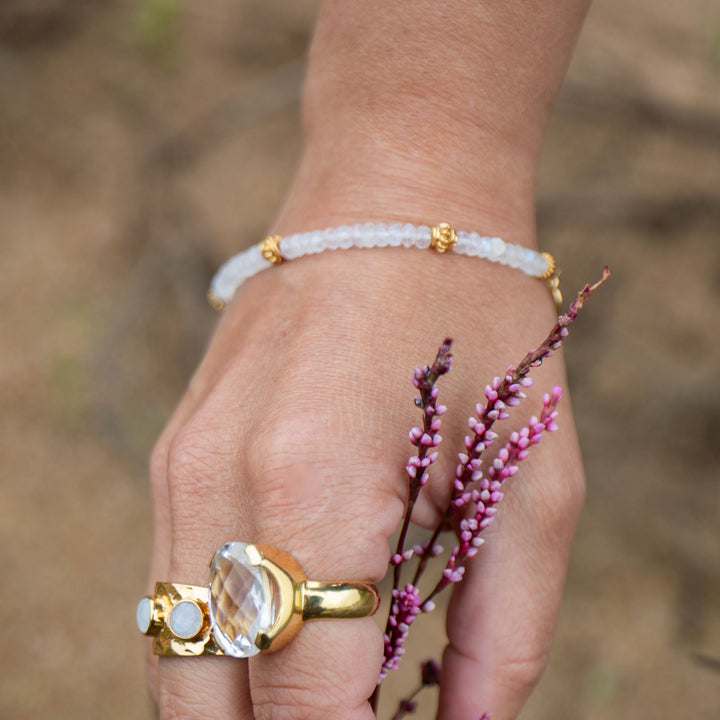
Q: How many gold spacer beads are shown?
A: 4